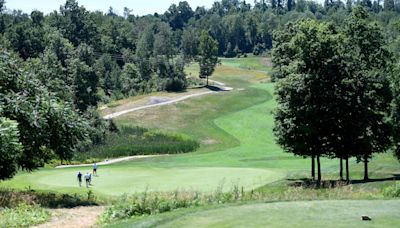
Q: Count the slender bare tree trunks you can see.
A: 5